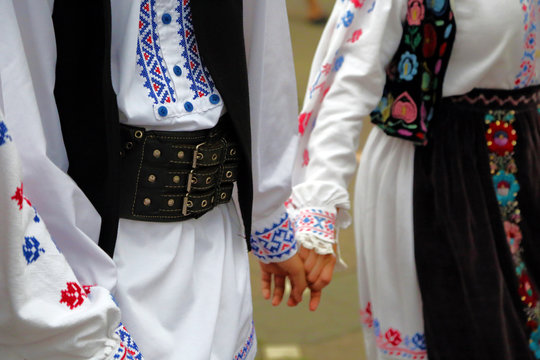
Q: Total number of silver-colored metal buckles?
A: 3